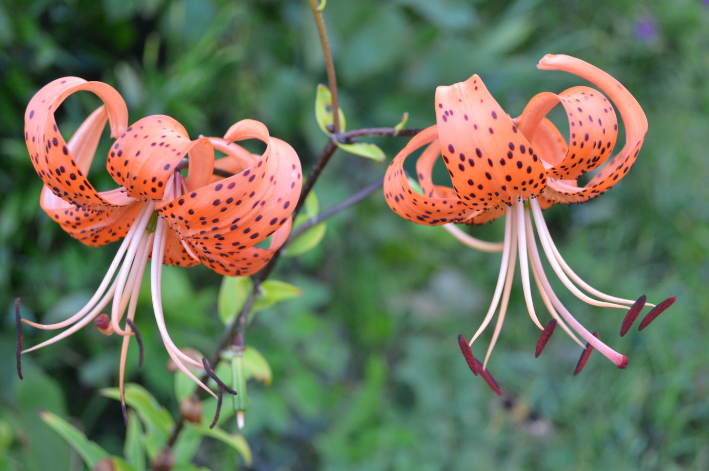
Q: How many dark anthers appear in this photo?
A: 12